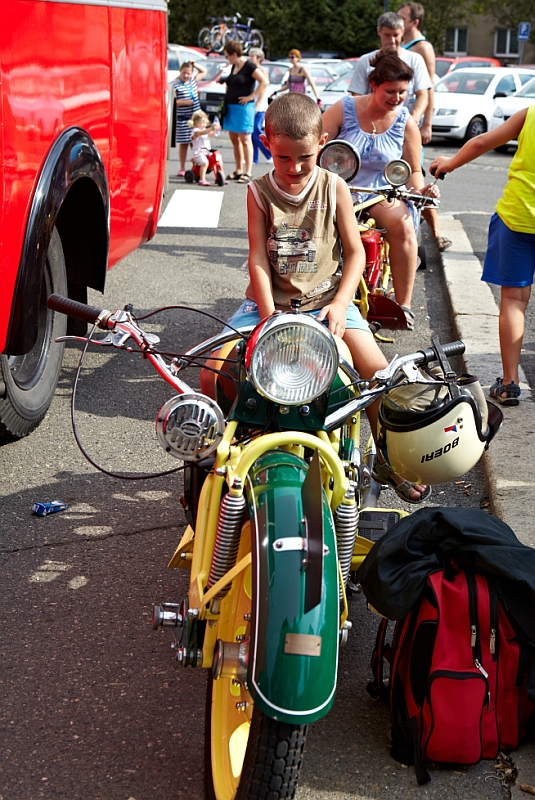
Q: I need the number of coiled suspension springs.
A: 2